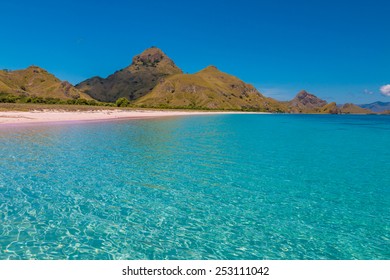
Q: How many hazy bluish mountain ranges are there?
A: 1